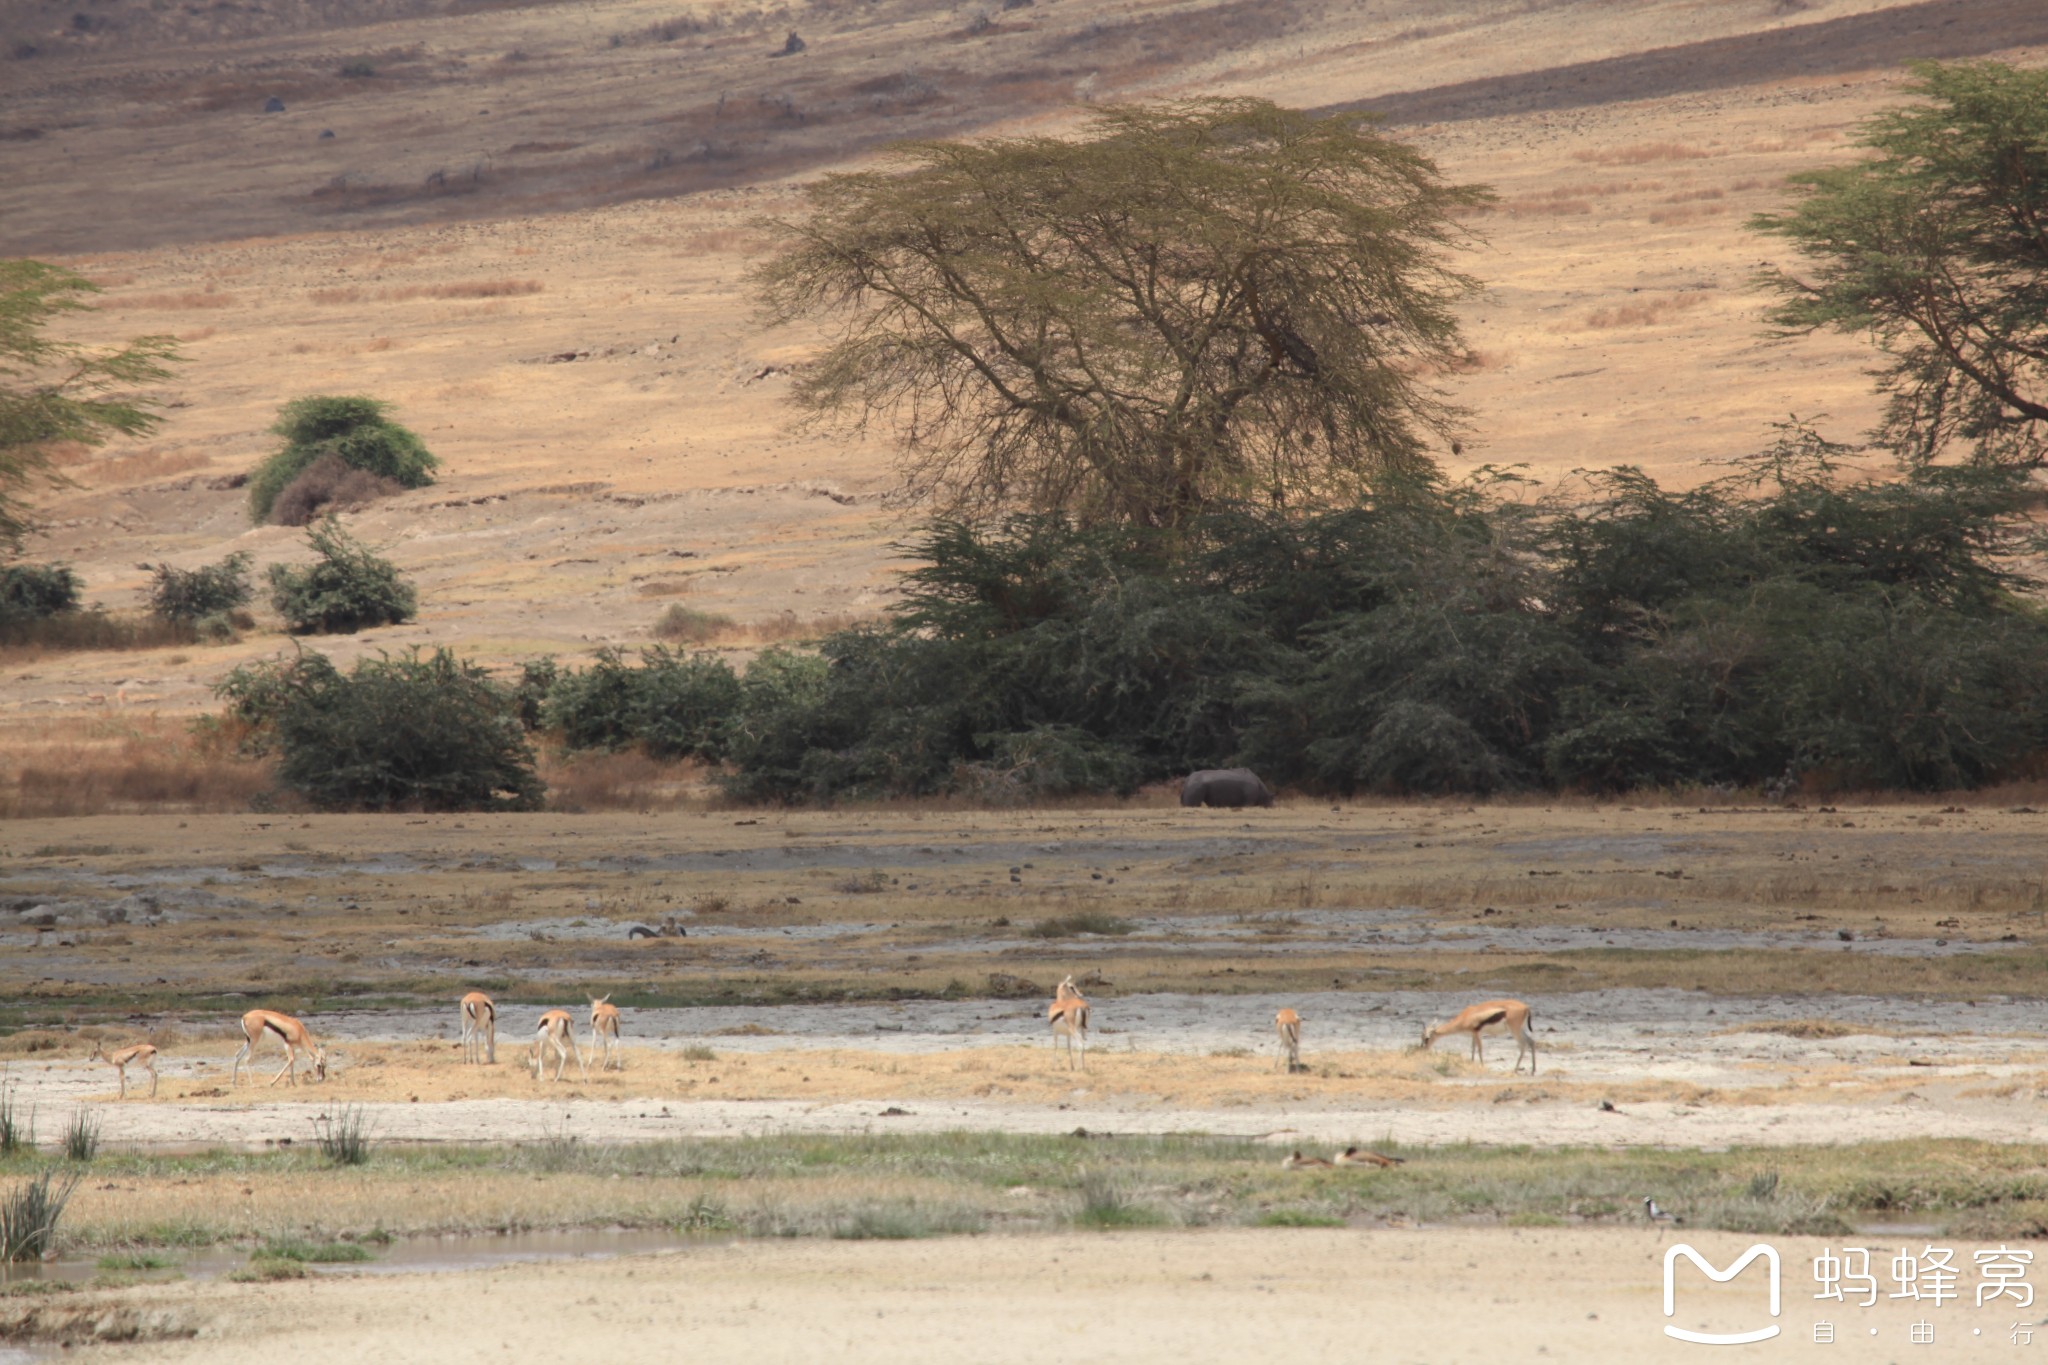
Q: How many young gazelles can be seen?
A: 1